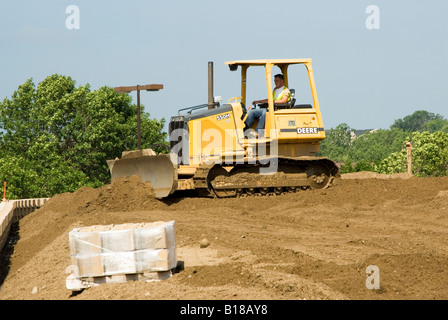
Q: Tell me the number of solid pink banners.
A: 0